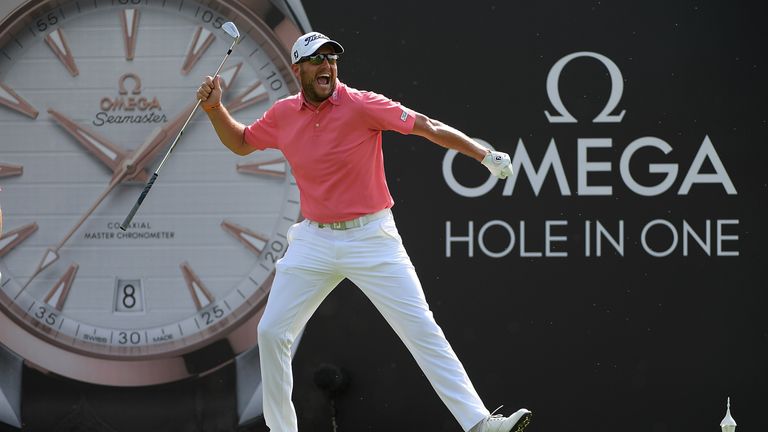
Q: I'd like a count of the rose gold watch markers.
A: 11